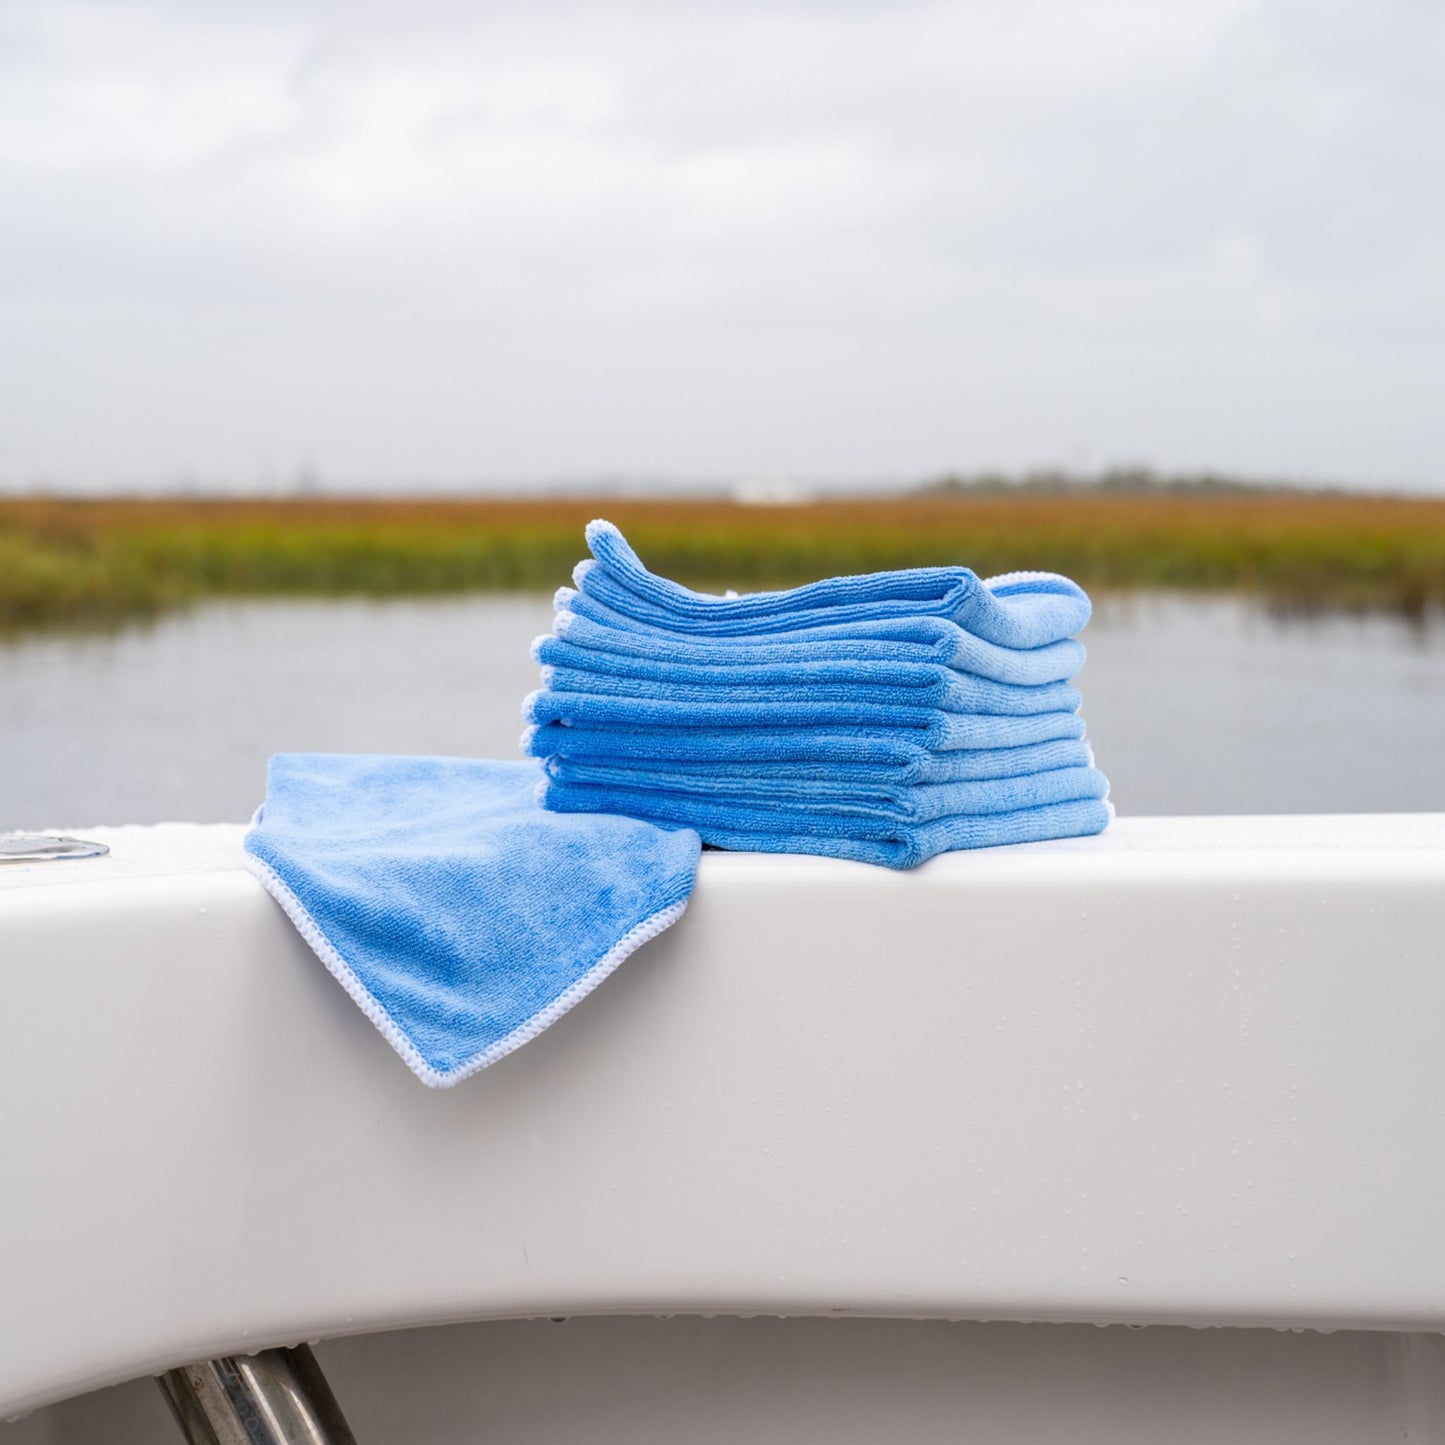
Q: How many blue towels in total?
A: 8